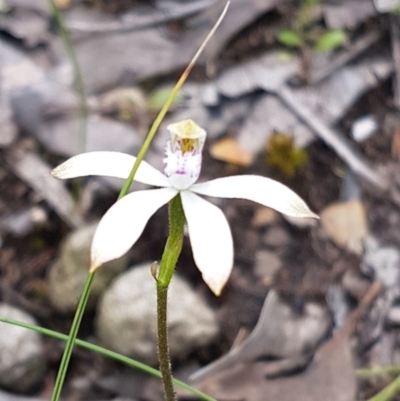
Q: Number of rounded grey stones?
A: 3